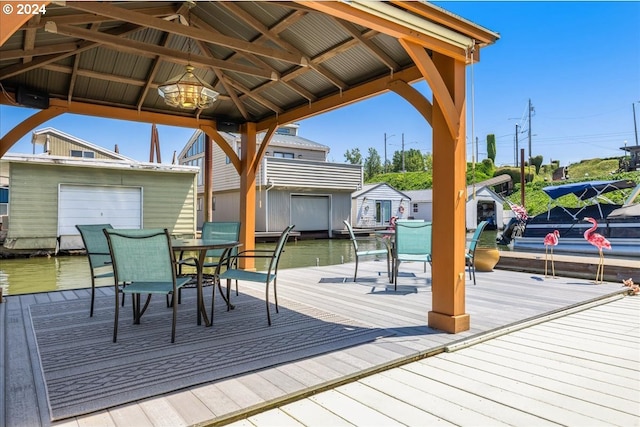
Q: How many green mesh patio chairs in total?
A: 7